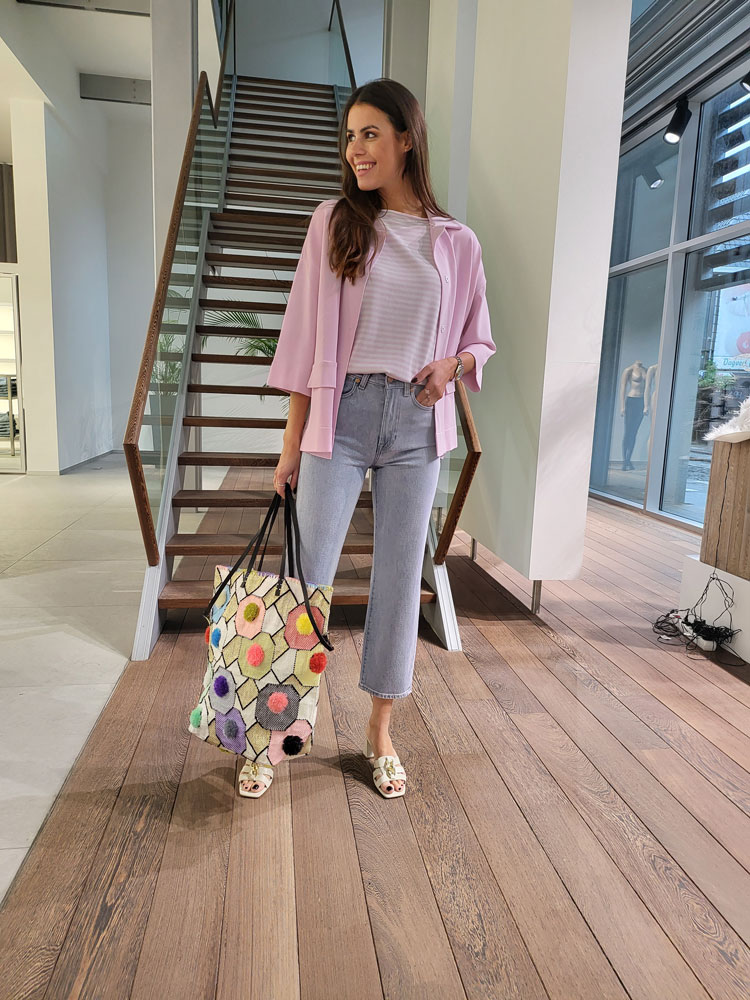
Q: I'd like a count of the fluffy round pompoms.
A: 11